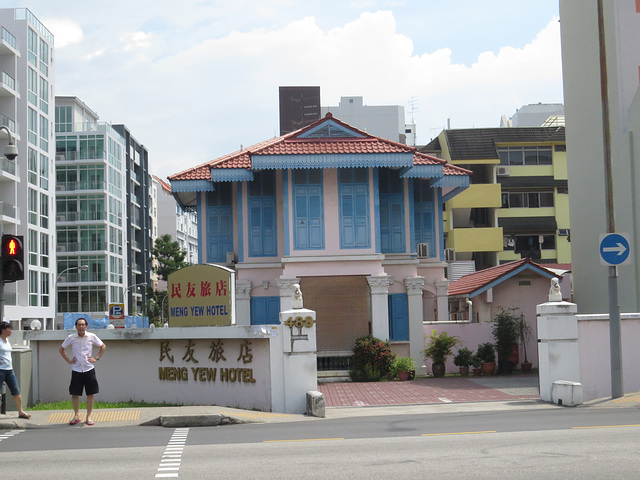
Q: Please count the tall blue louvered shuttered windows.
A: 6